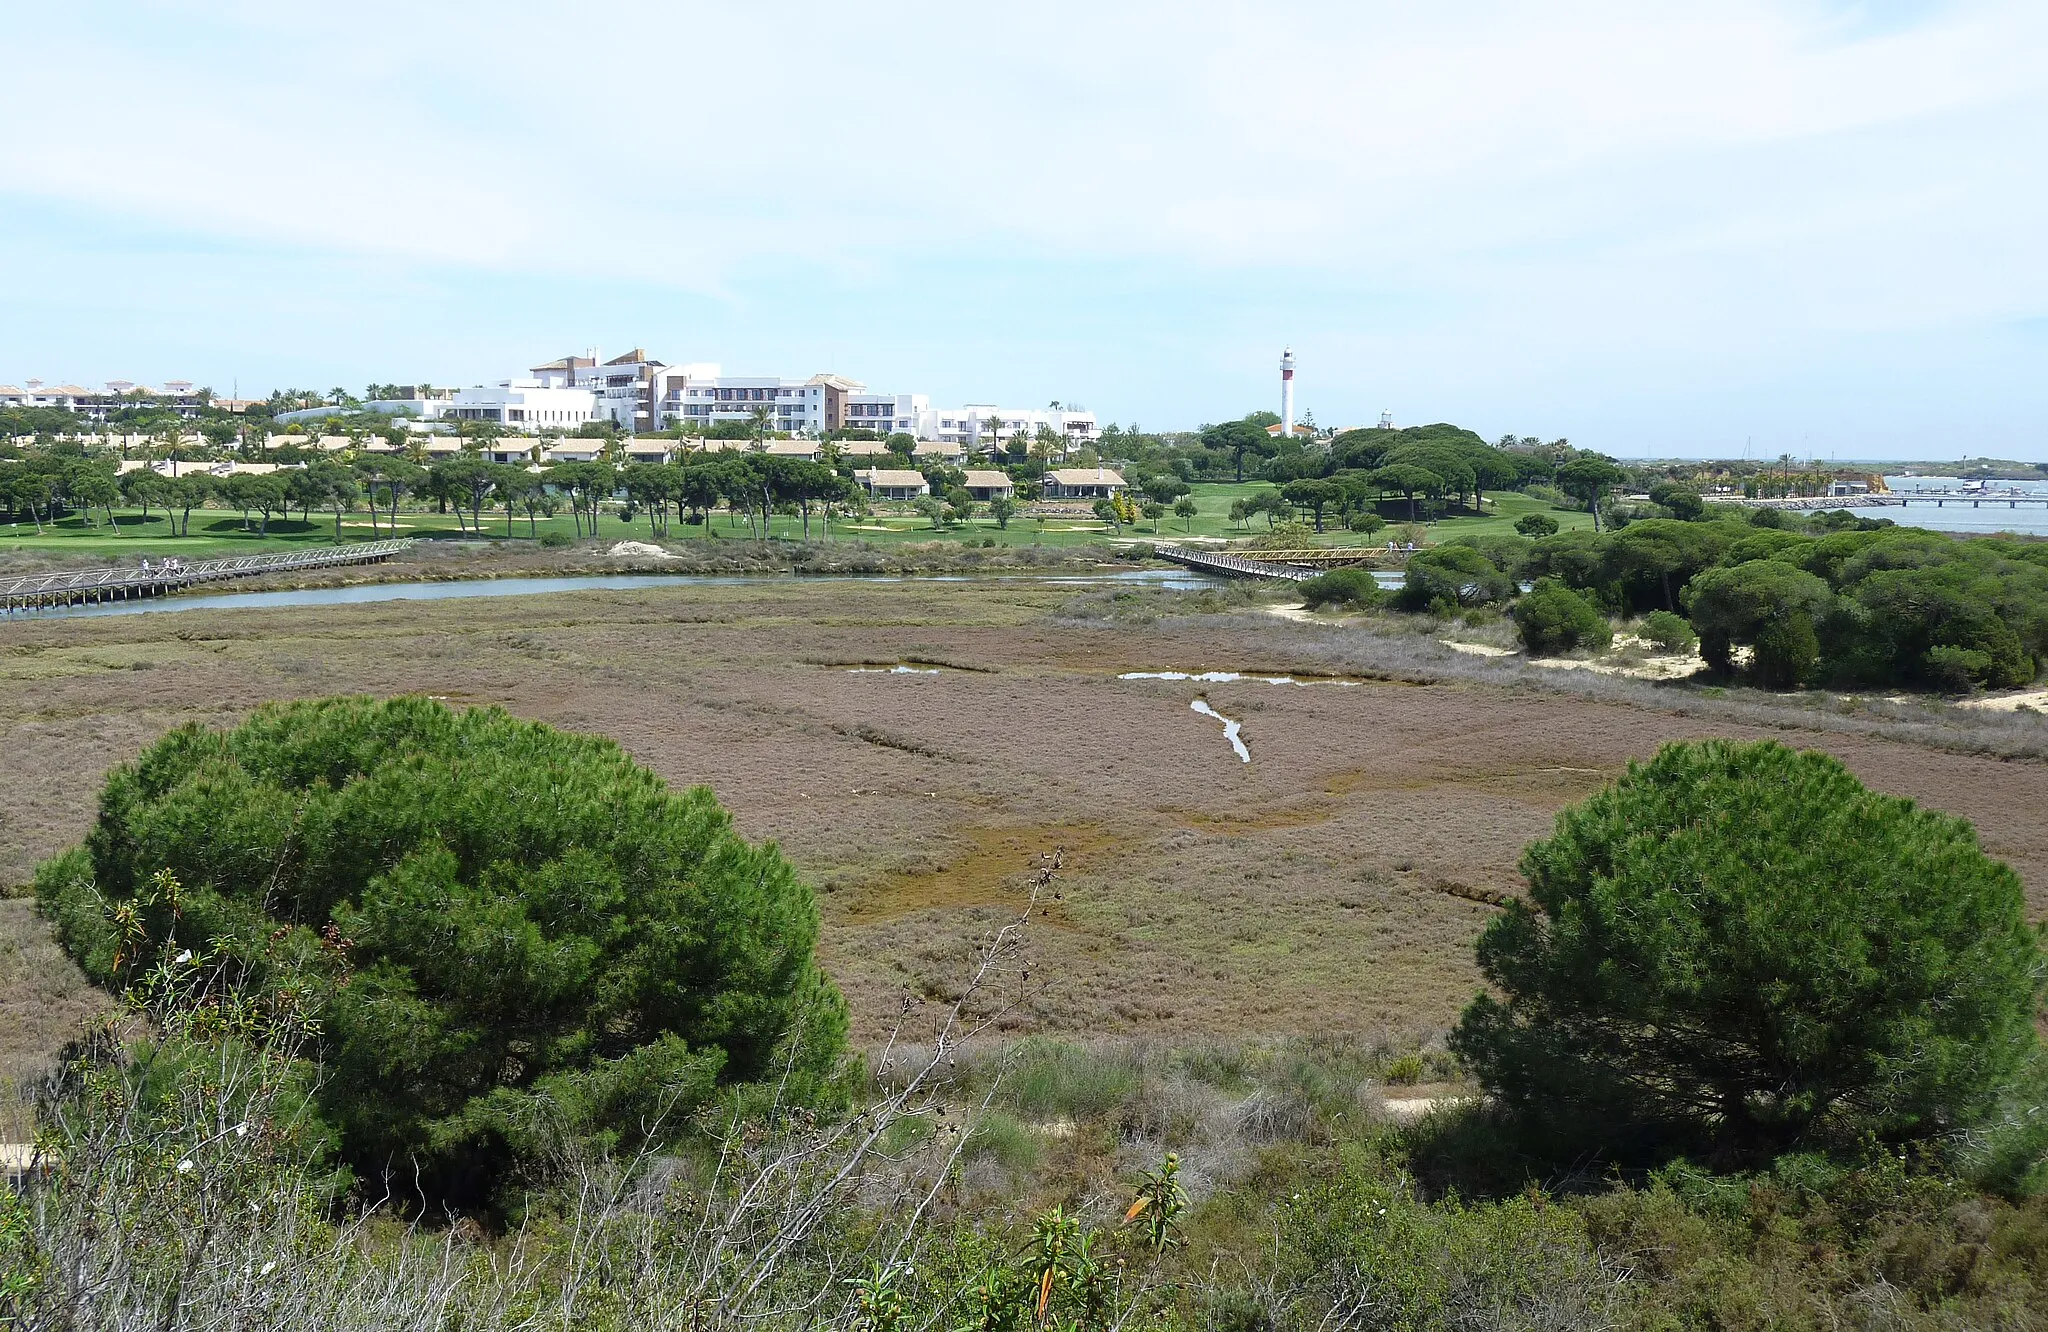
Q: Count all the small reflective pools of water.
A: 3